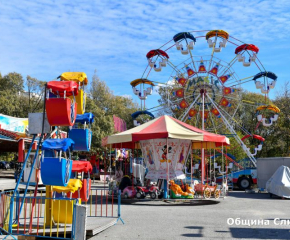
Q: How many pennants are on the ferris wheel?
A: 12